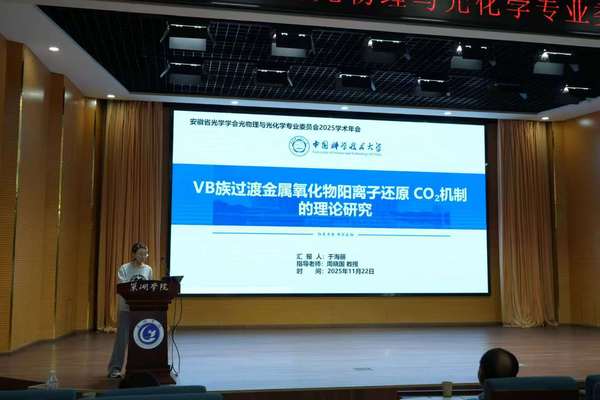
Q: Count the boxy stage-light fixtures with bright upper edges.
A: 10